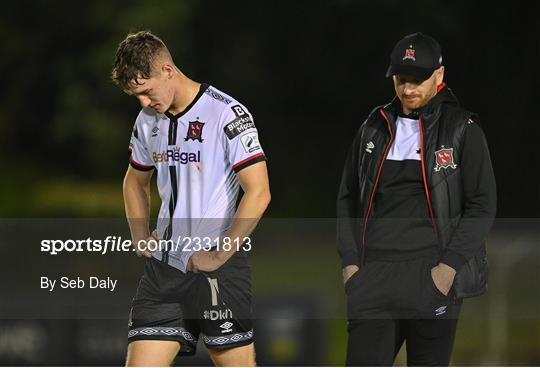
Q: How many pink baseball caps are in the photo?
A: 0